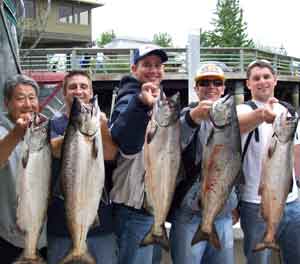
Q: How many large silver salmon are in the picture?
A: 5